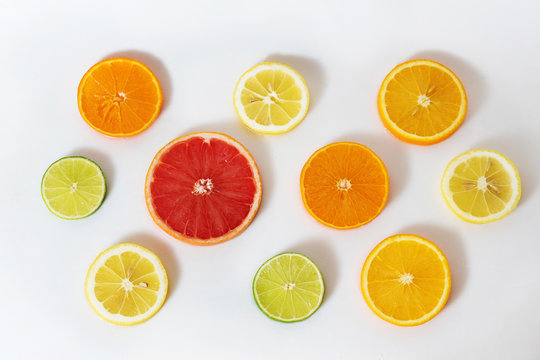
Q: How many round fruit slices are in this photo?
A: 10